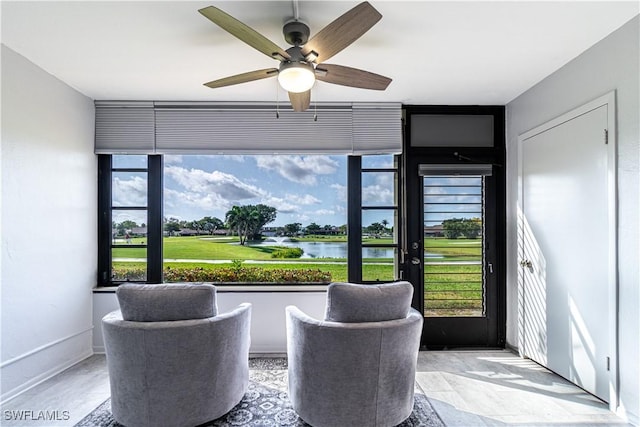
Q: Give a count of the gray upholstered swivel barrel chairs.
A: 2